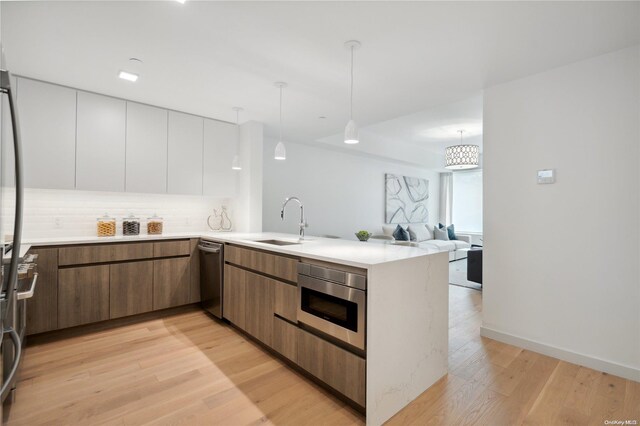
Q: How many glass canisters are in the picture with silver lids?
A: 3